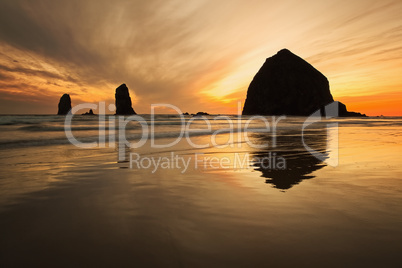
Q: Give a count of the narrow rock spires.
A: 2